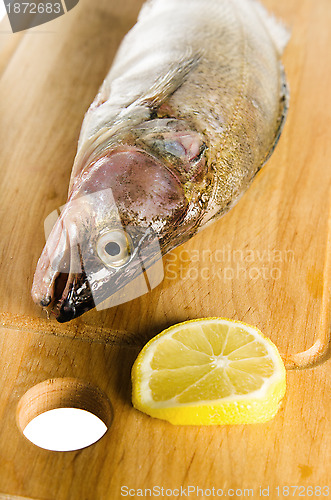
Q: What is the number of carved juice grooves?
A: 1